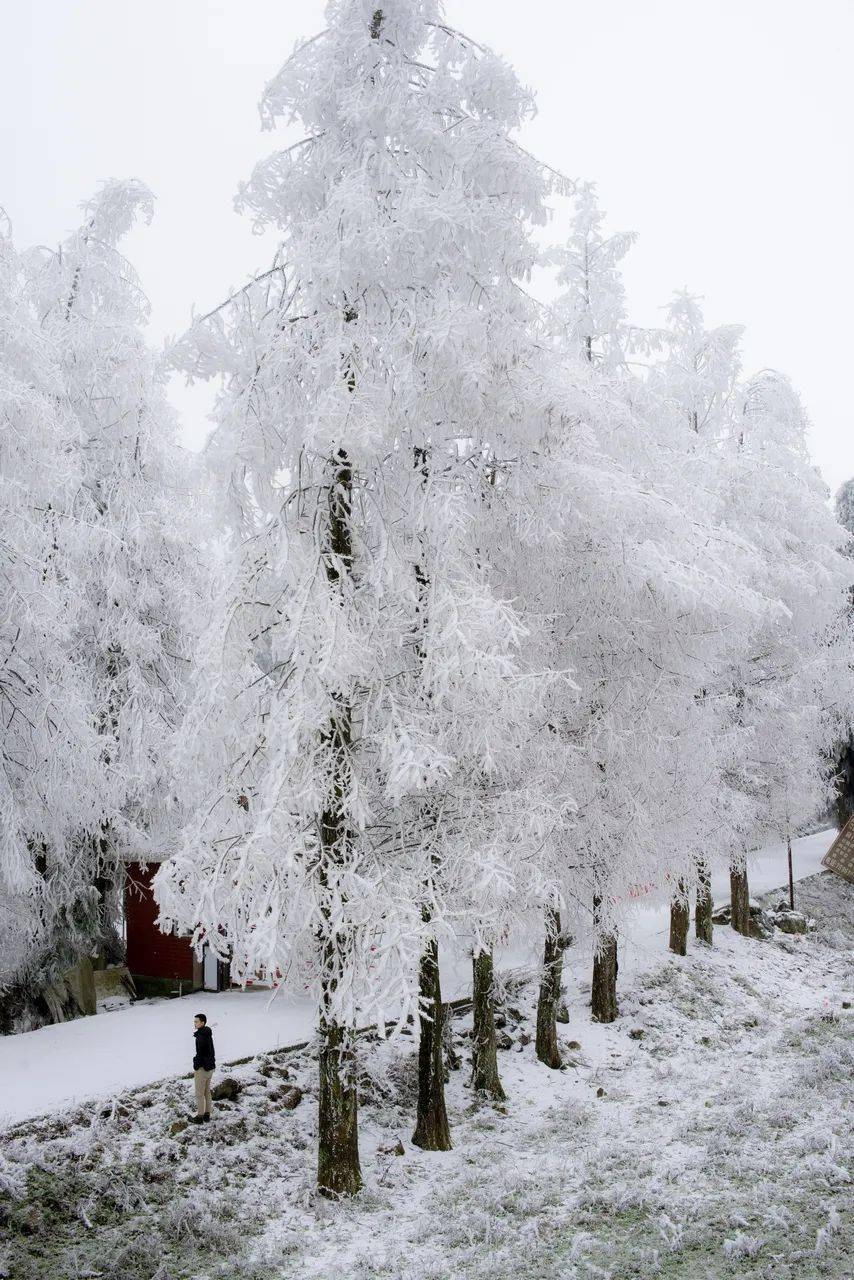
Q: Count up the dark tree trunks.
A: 8